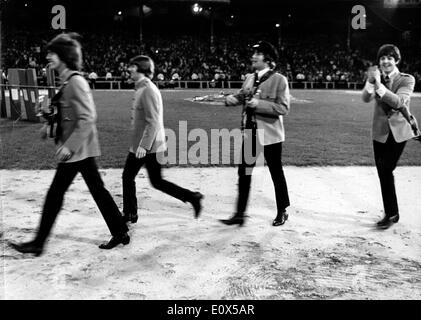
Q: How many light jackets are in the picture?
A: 4